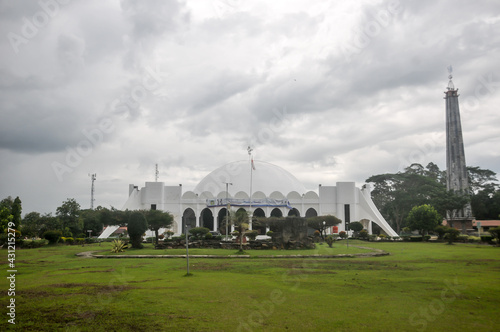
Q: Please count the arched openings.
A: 8